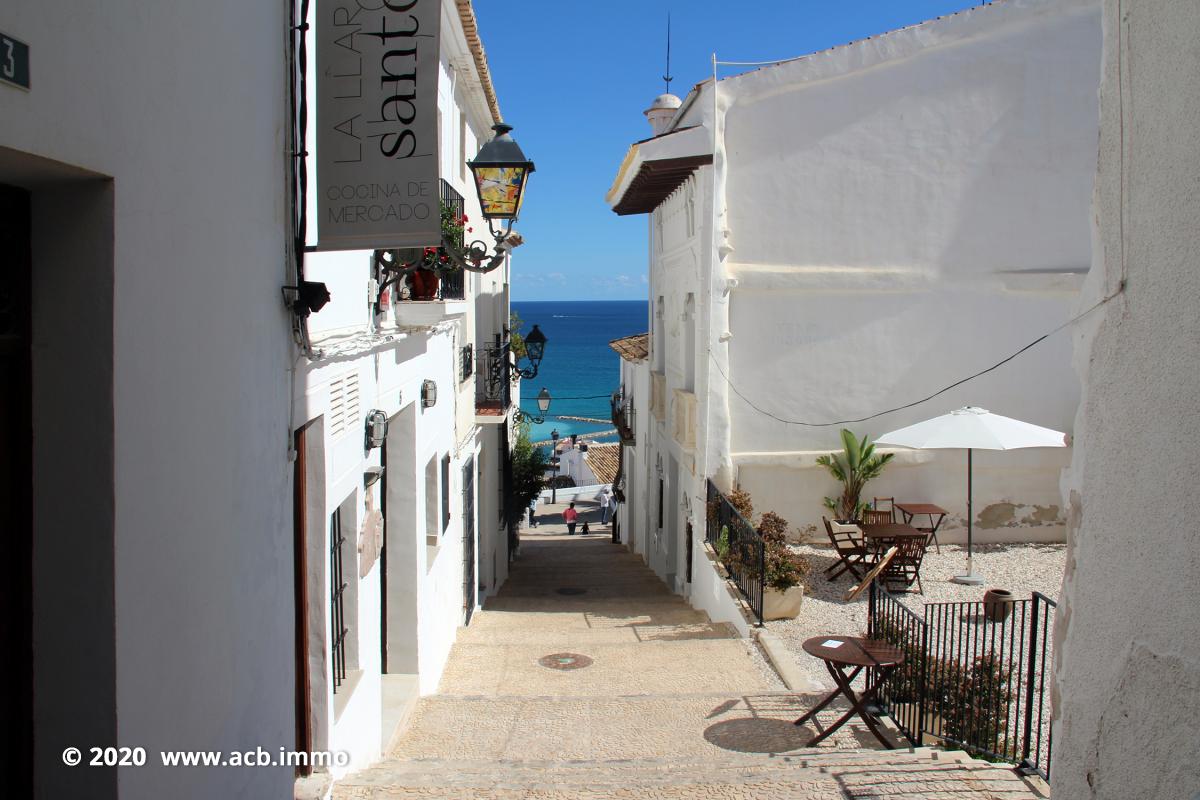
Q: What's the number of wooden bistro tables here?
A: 3